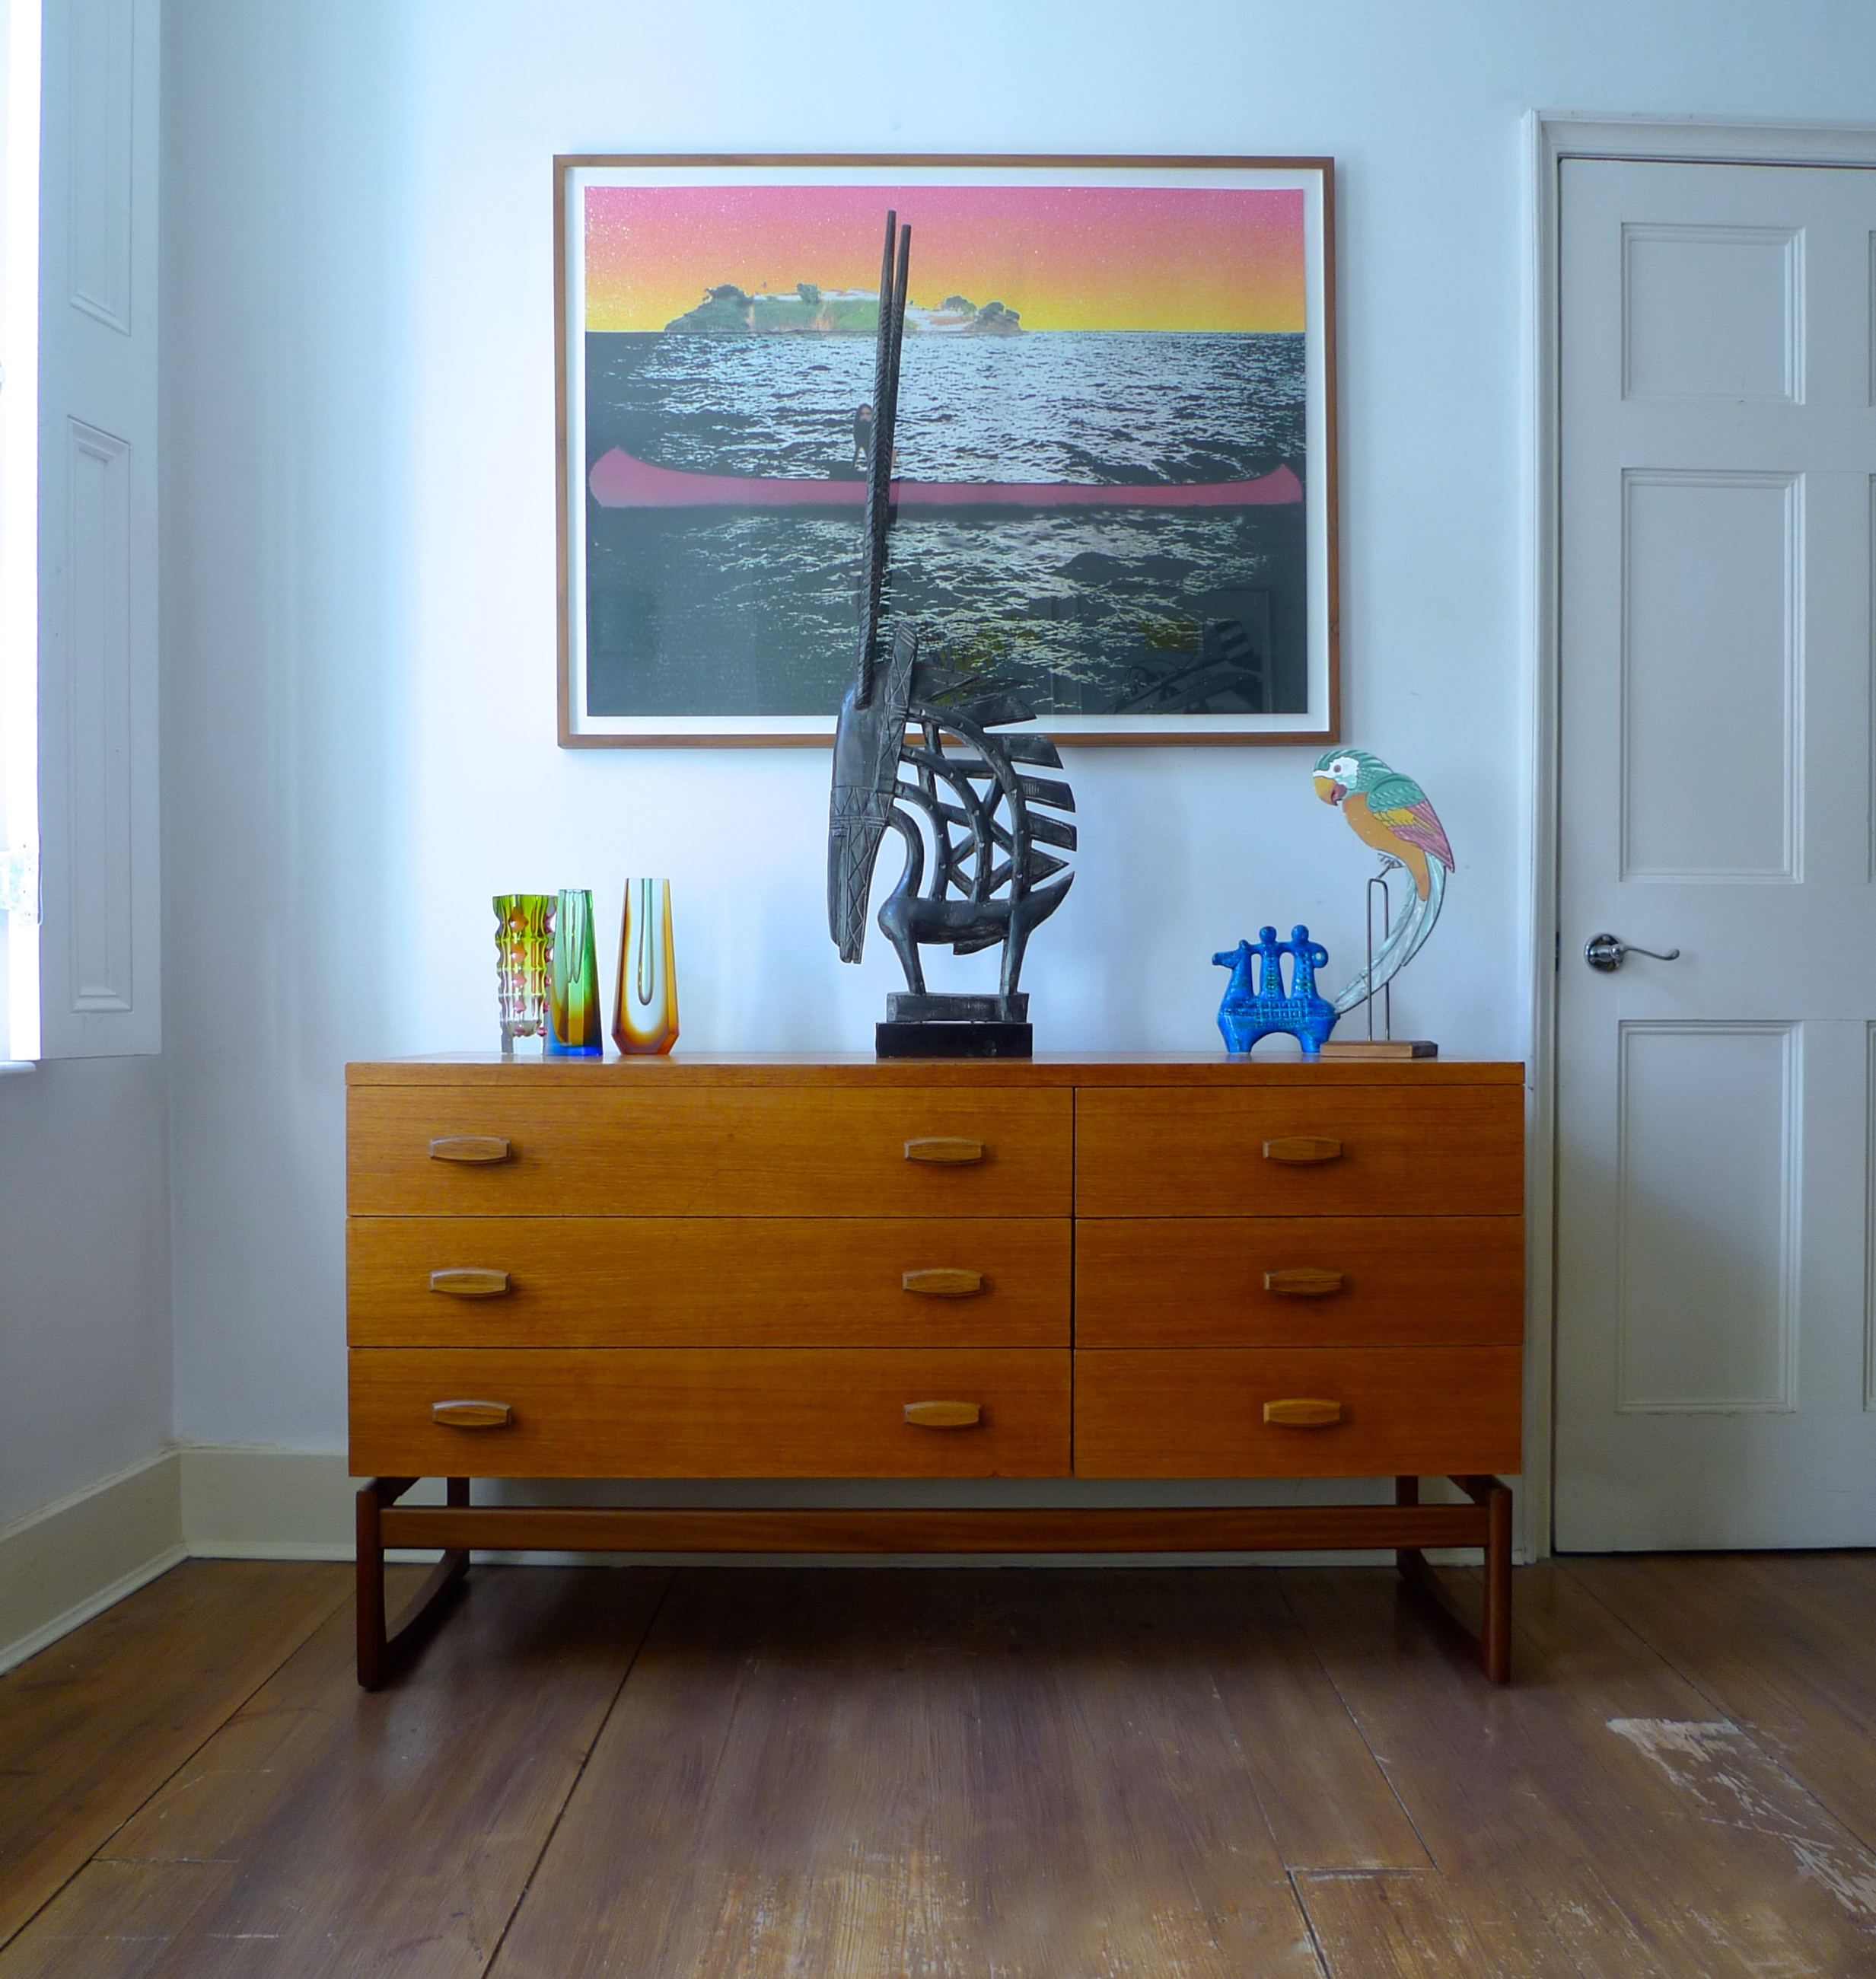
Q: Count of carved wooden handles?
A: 9